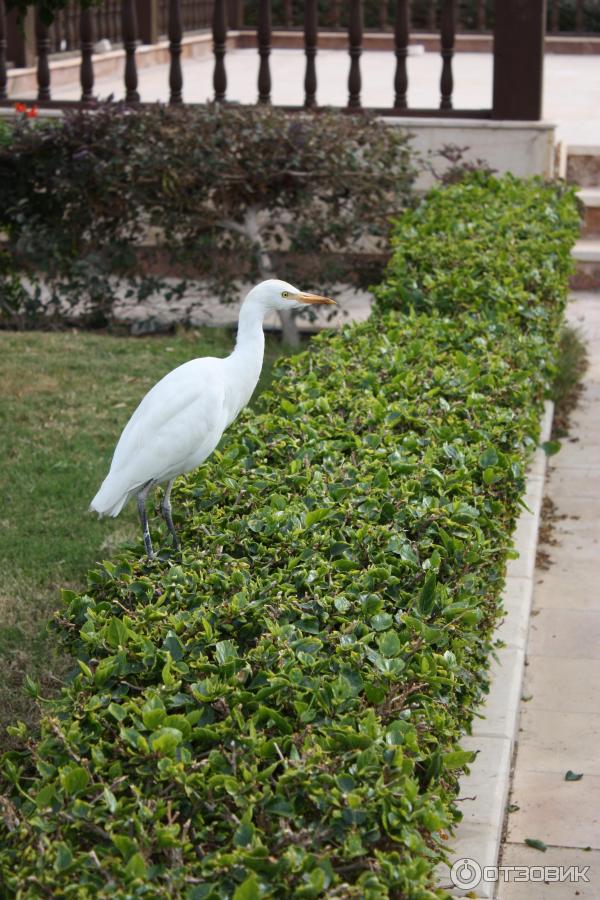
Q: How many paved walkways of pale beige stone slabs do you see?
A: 1